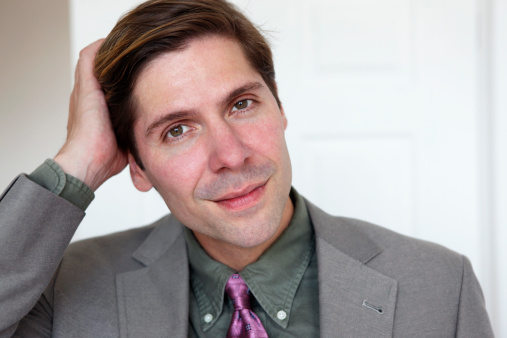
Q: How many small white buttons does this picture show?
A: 2